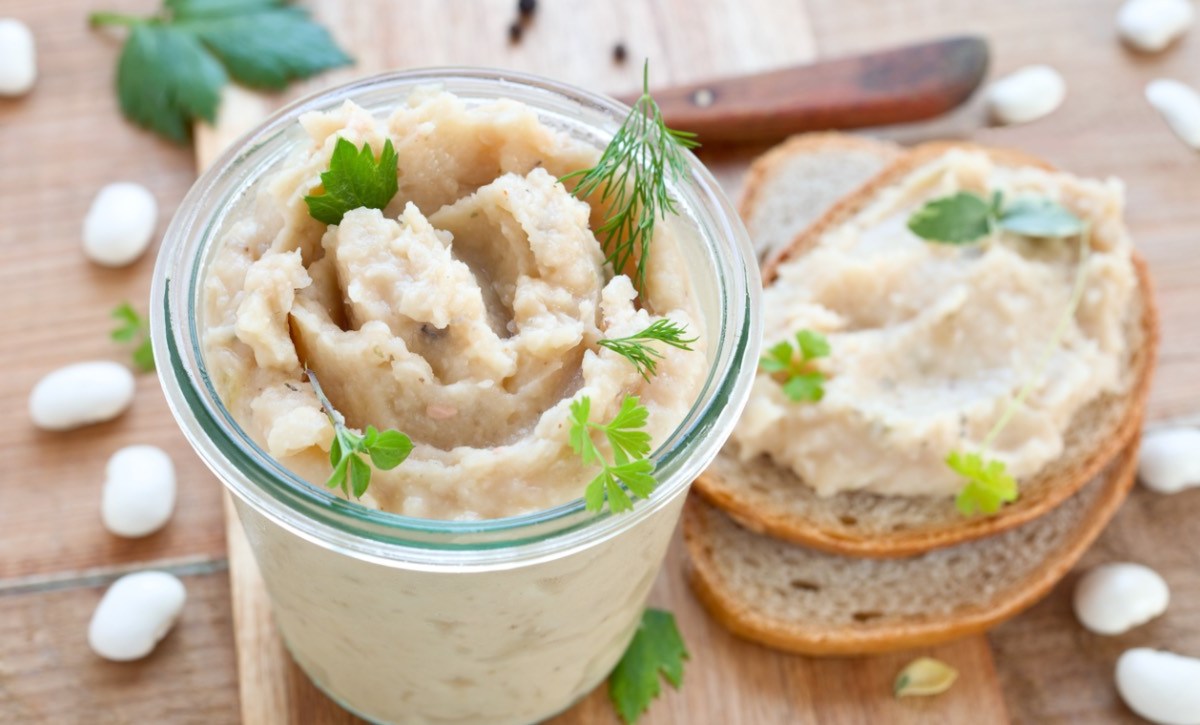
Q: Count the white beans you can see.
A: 11